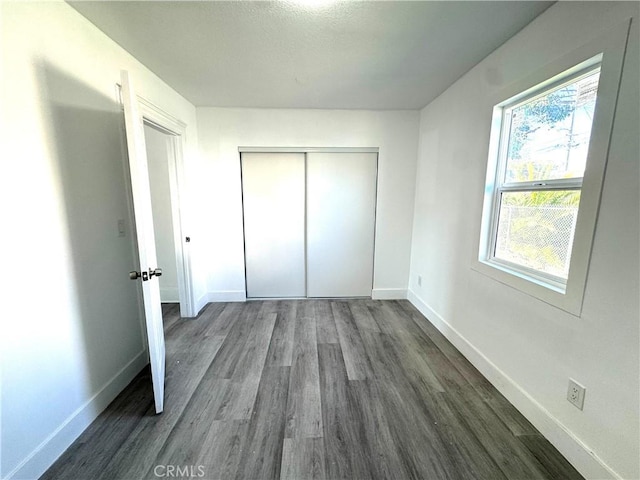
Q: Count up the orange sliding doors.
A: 0